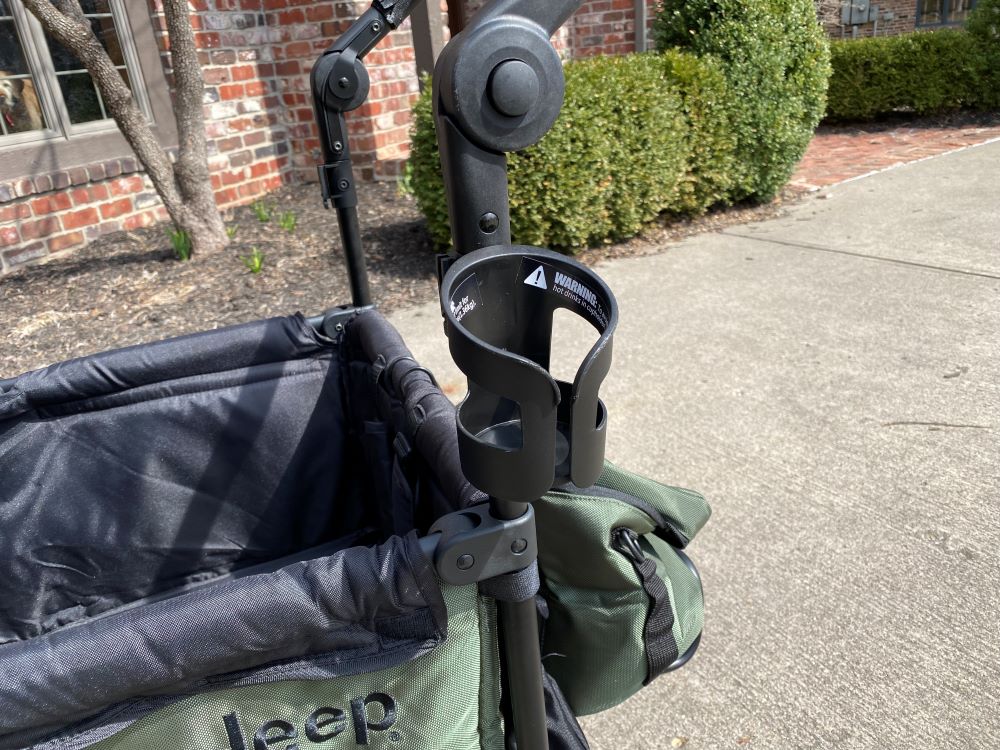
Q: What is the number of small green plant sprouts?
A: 5